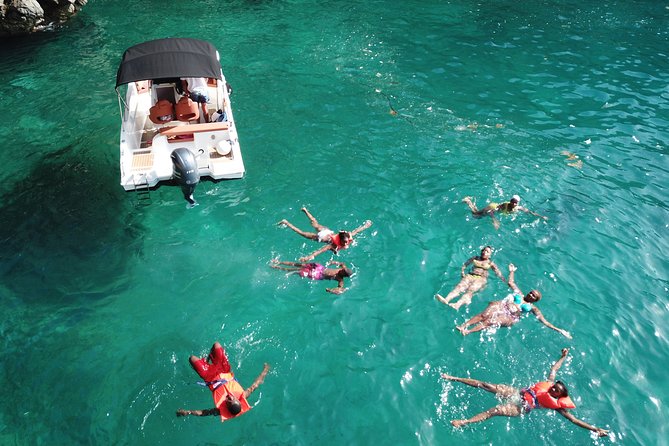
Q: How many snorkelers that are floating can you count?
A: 7